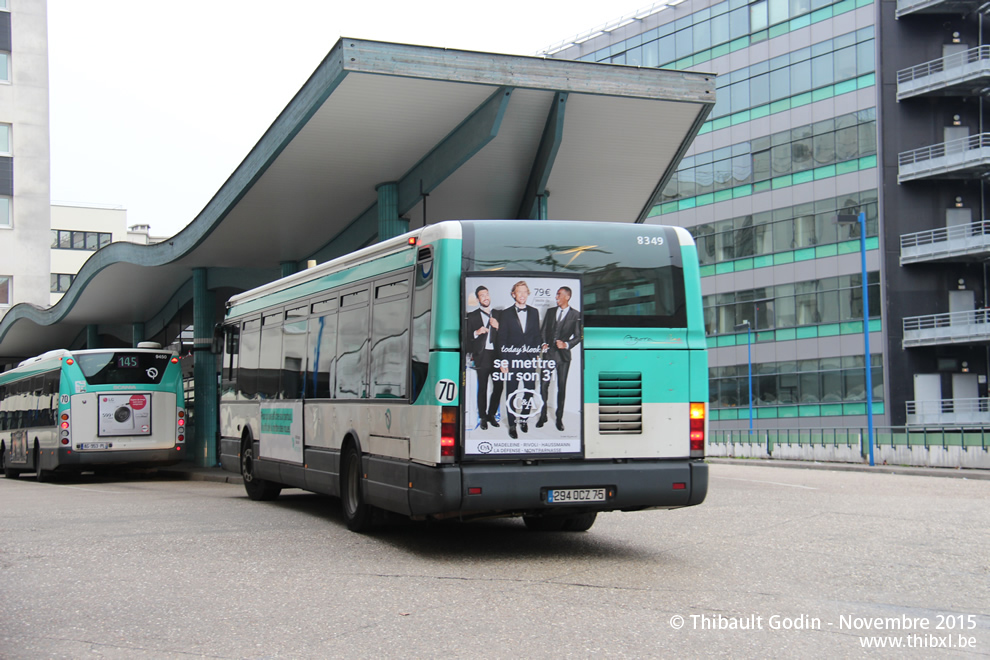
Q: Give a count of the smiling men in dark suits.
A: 3